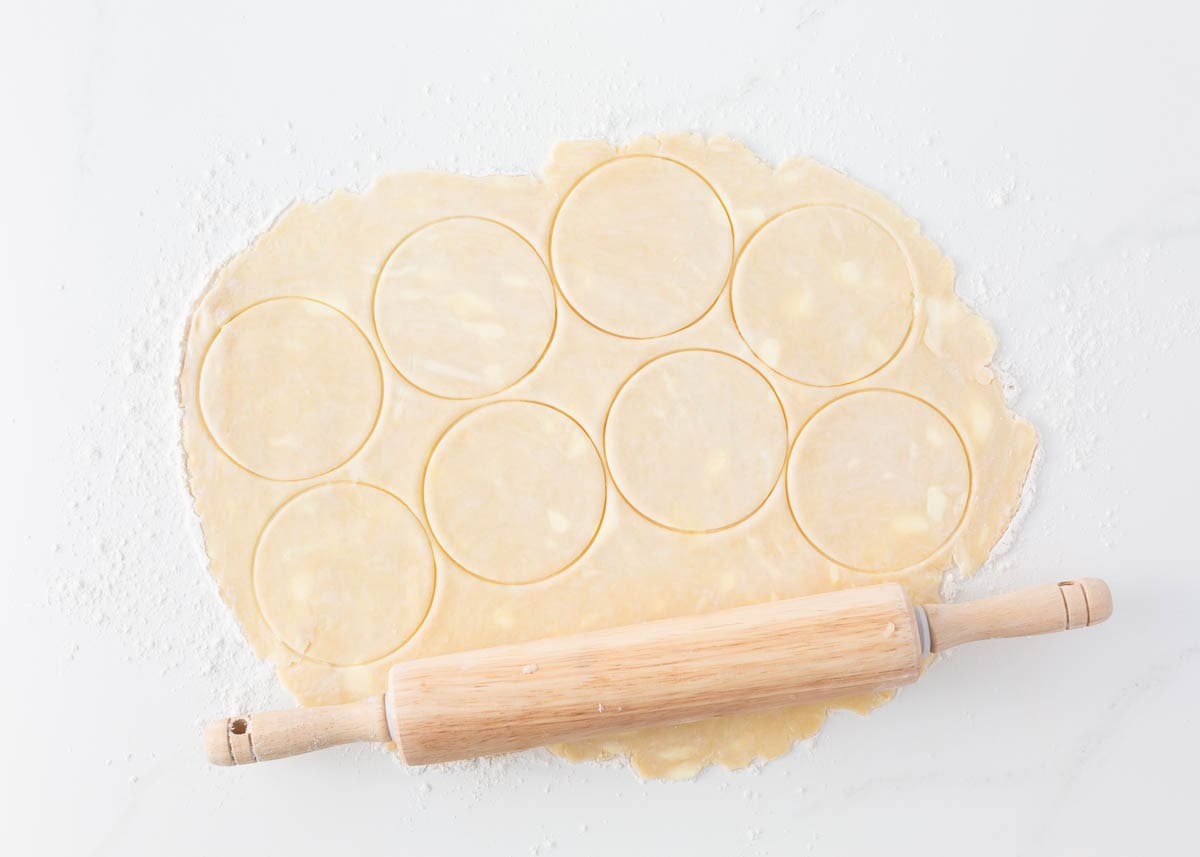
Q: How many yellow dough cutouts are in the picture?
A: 8